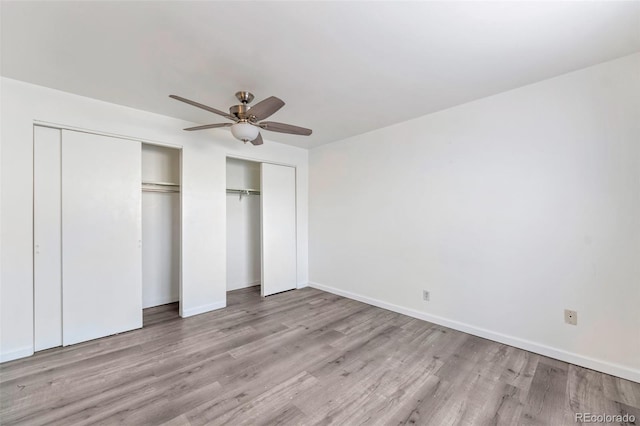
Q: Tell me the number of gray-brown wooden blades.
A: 5